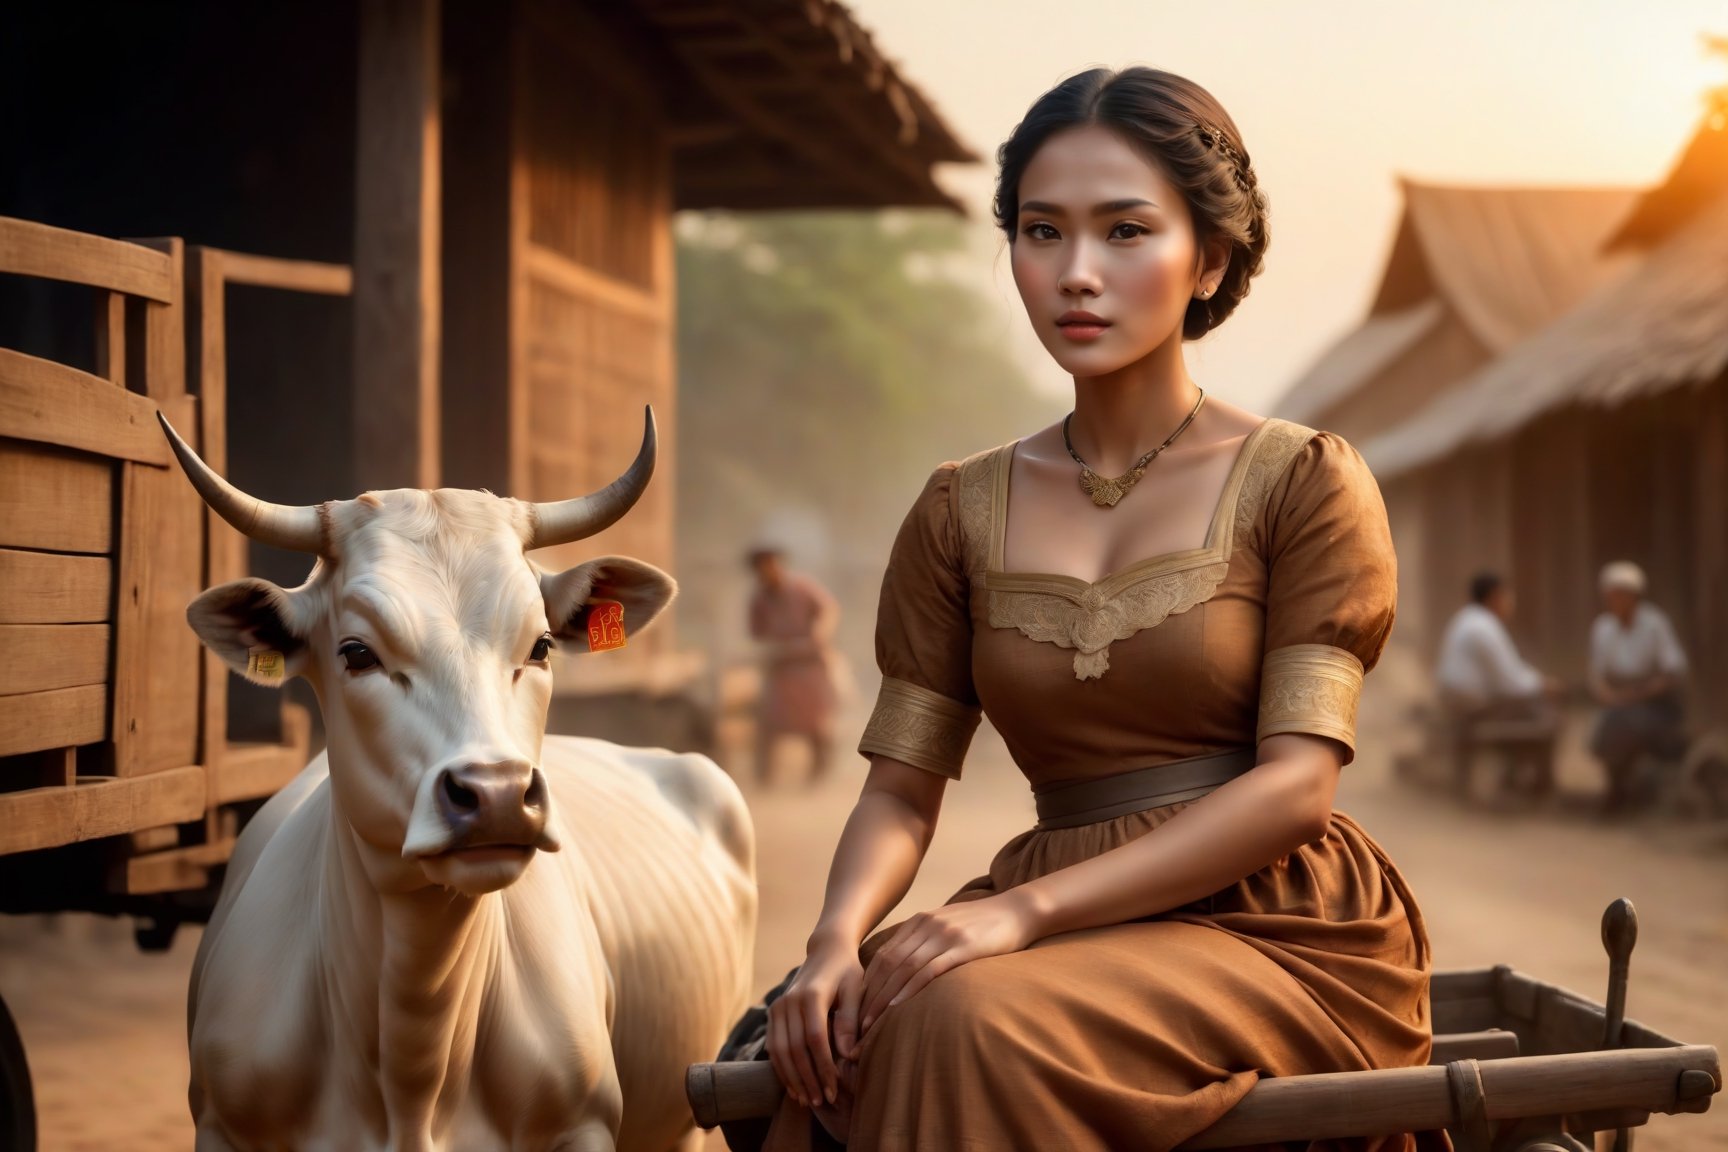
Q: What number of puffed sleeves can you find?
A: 2